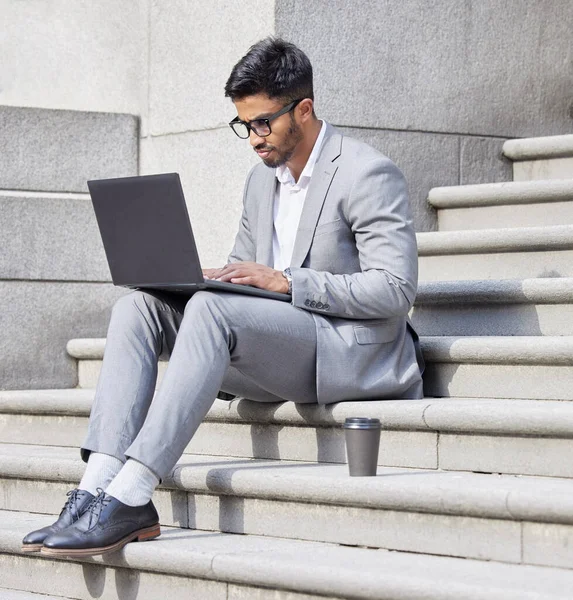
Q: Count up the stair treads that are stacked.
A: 8